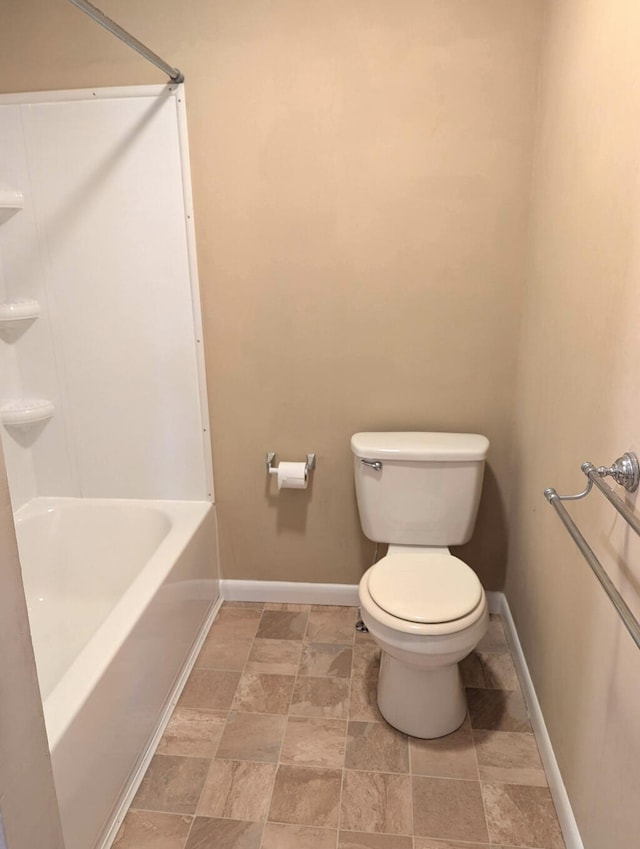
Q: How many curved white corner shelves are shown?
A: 3